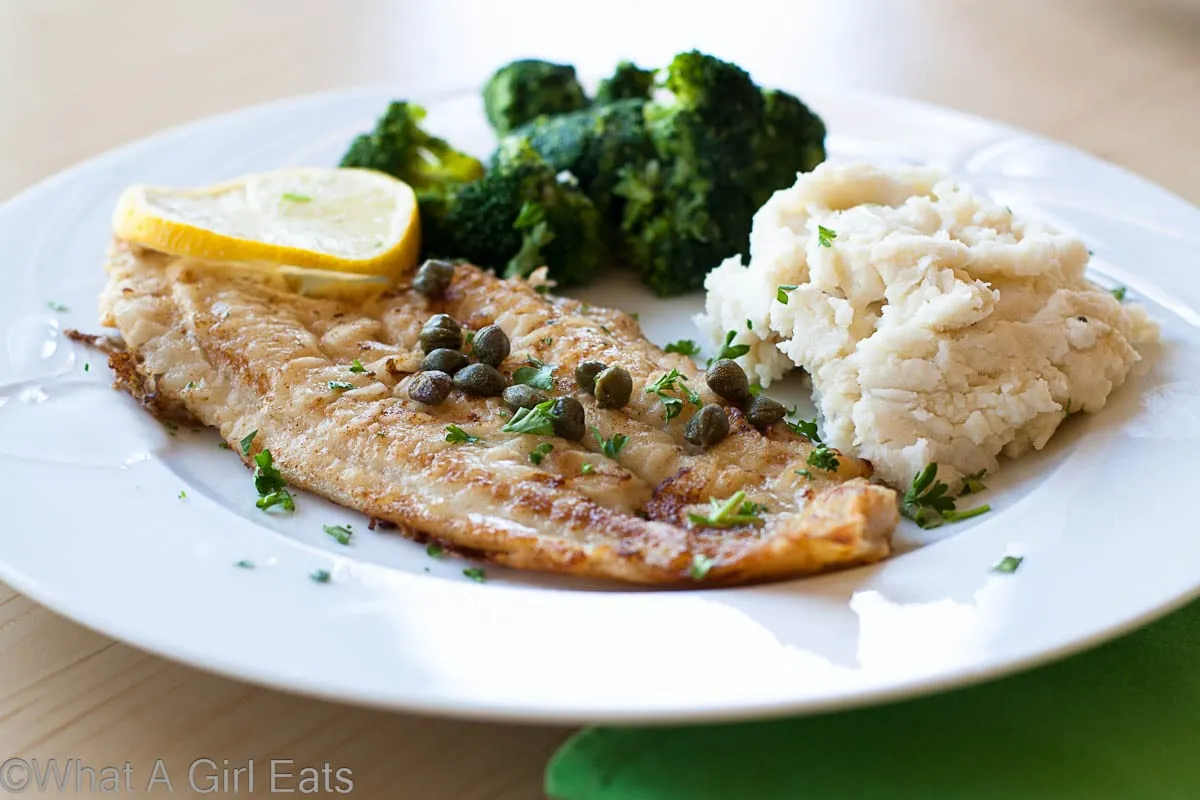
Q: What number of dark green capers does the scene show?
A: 13